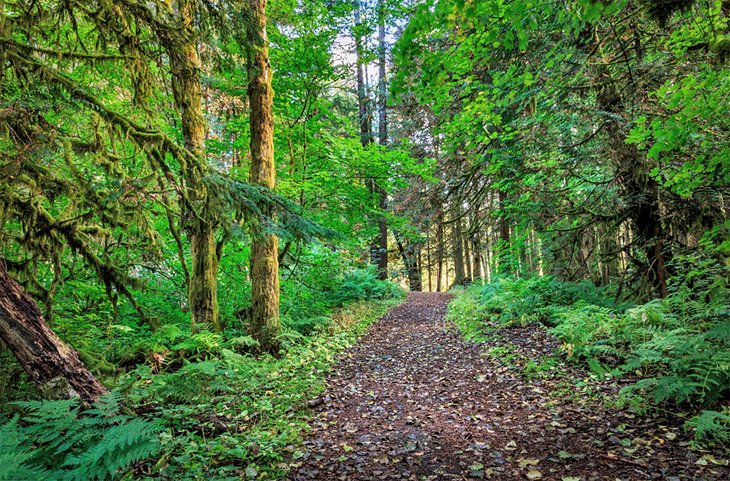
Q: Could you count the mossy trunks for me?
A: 2